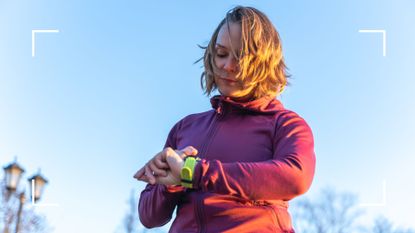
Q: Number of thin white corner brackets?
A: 4